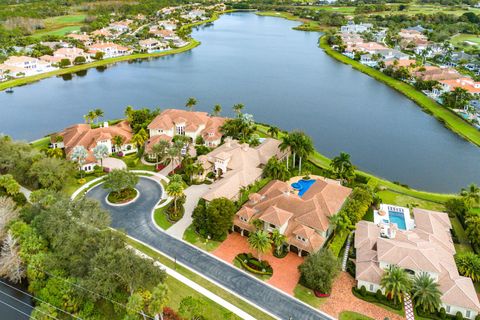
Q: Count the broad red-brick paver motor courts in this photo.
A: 2